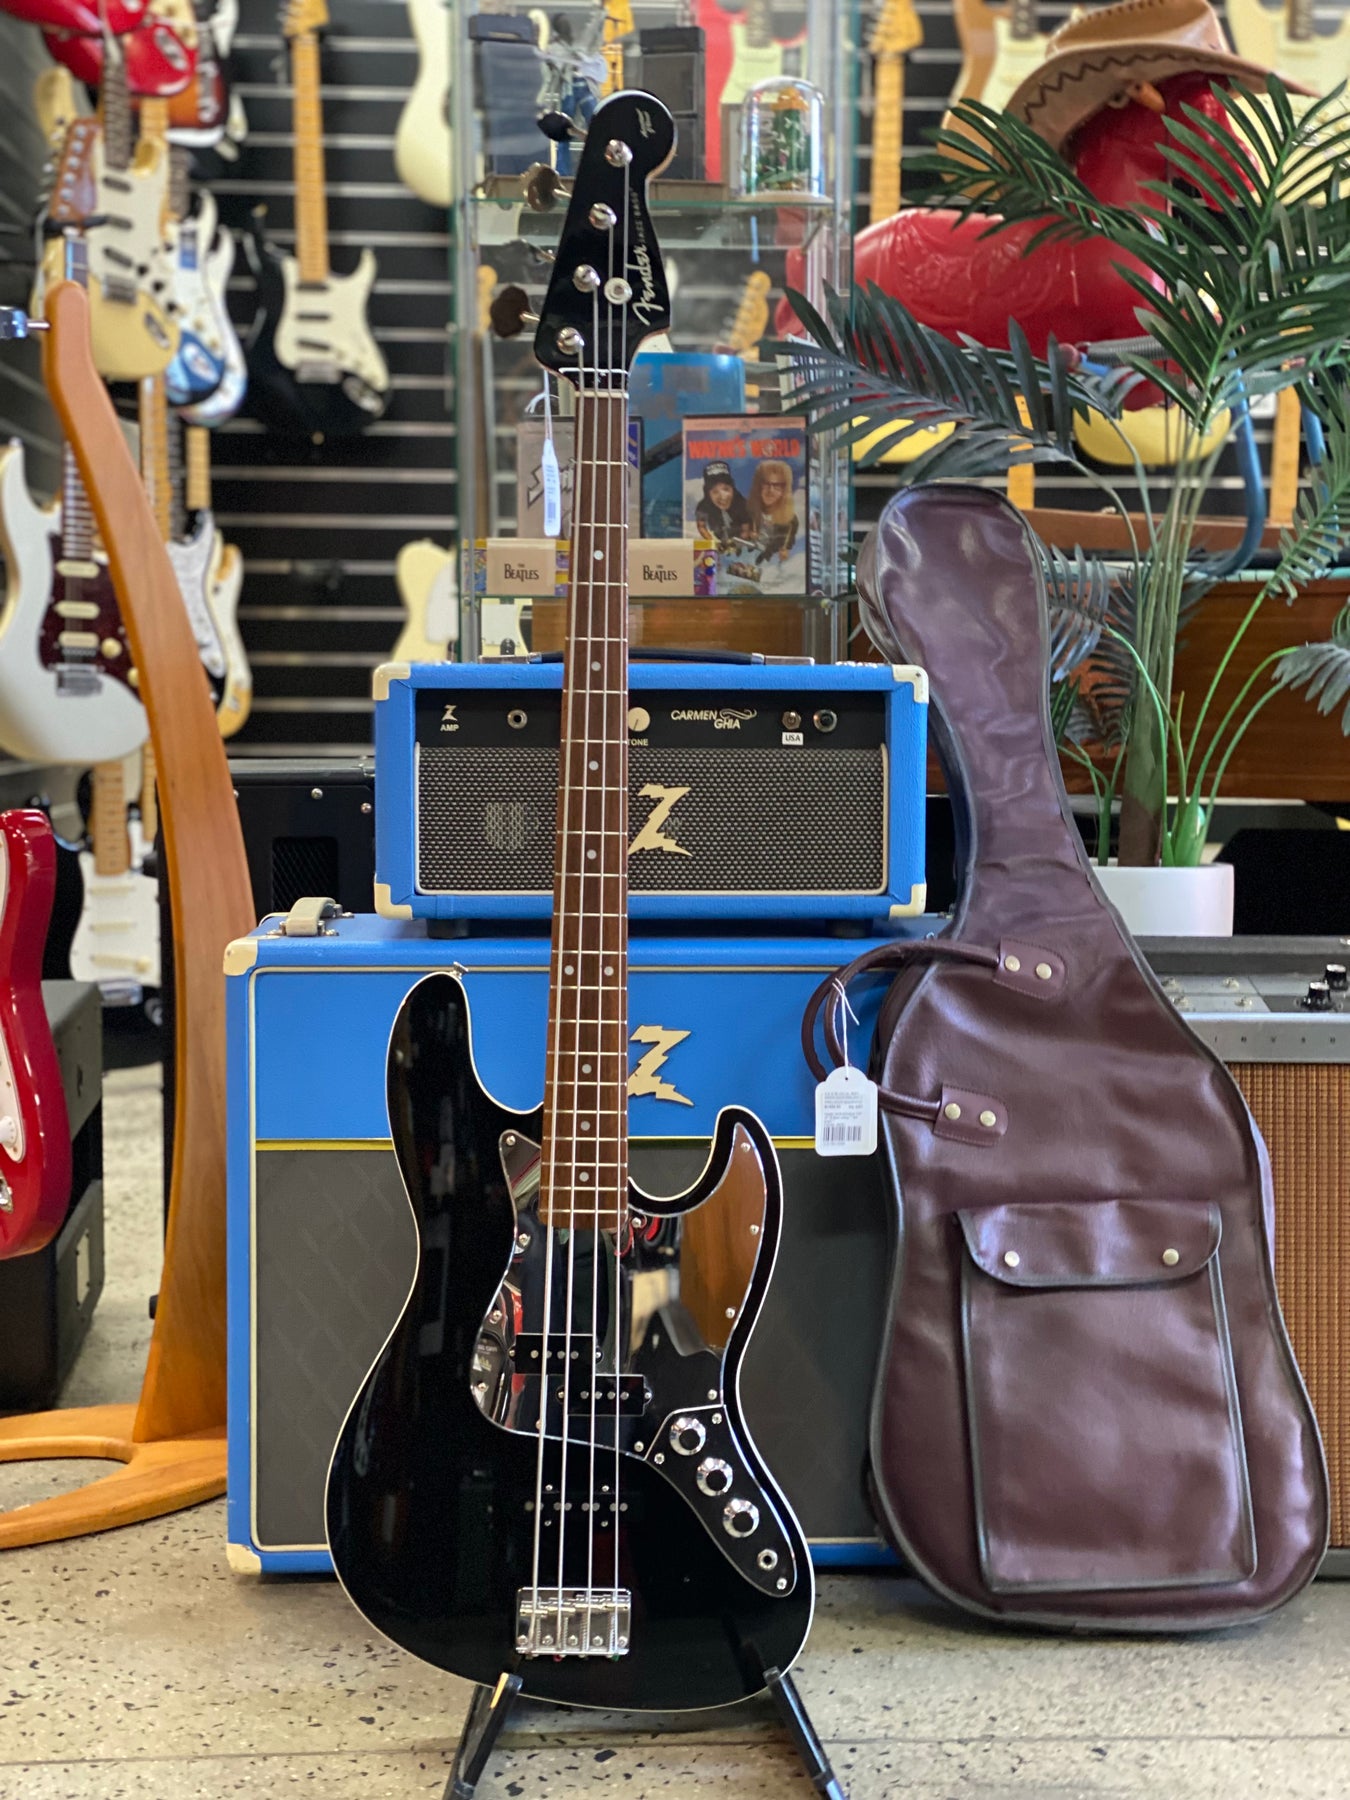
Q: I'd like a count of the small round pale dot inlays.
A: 9